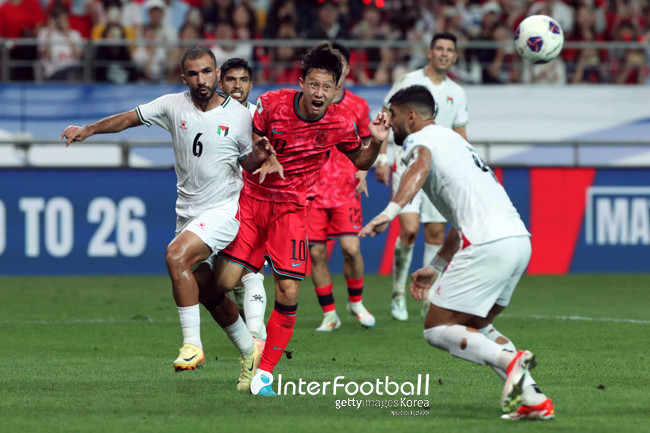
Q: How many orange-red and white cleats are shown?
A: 2